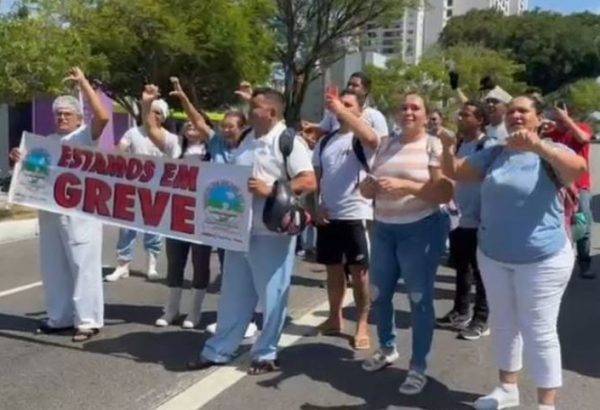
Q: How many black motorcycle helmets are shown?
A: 1